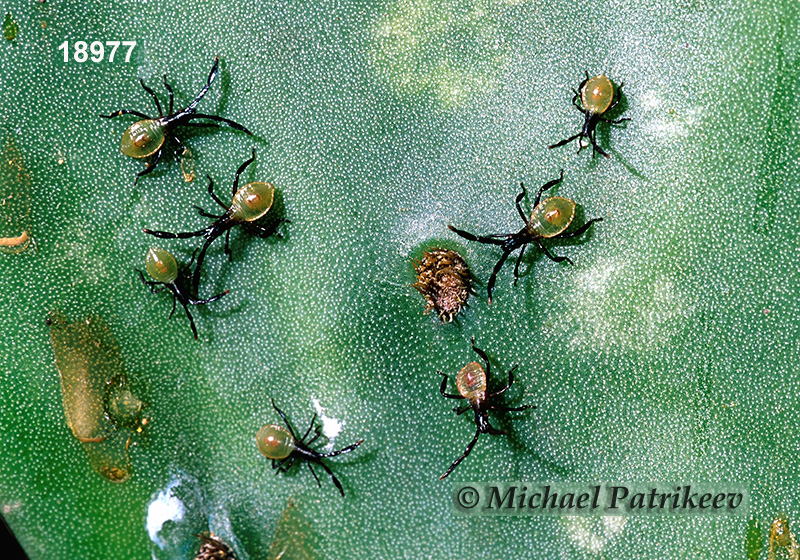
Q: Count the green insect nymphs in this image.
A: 7